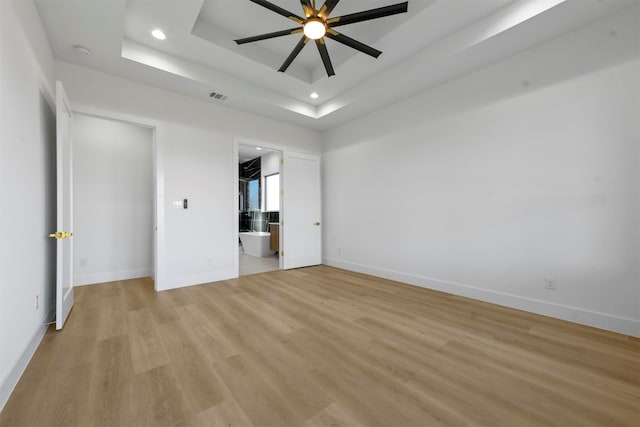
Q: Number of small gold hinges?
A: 4